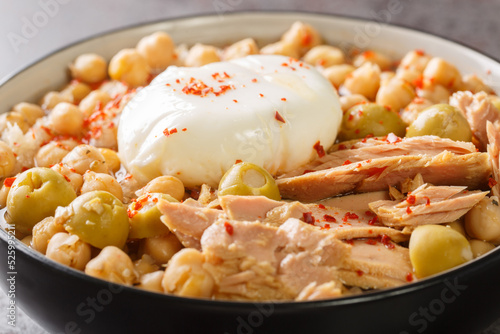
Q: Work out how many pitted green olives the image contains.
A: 7